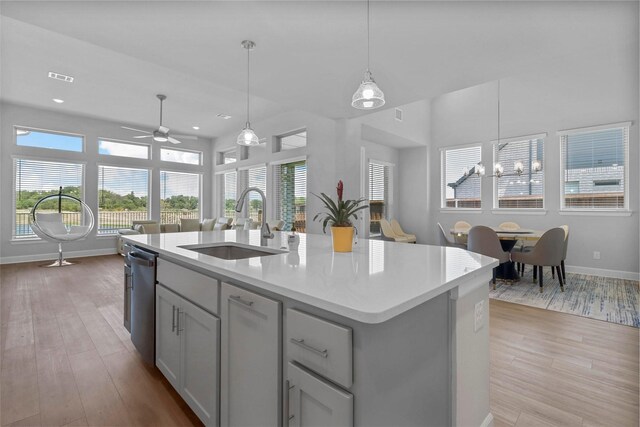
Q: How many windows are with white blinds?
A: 10